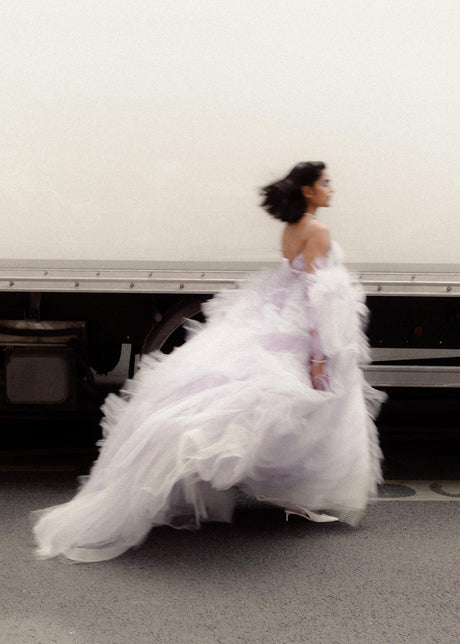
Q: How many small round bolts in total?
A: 12